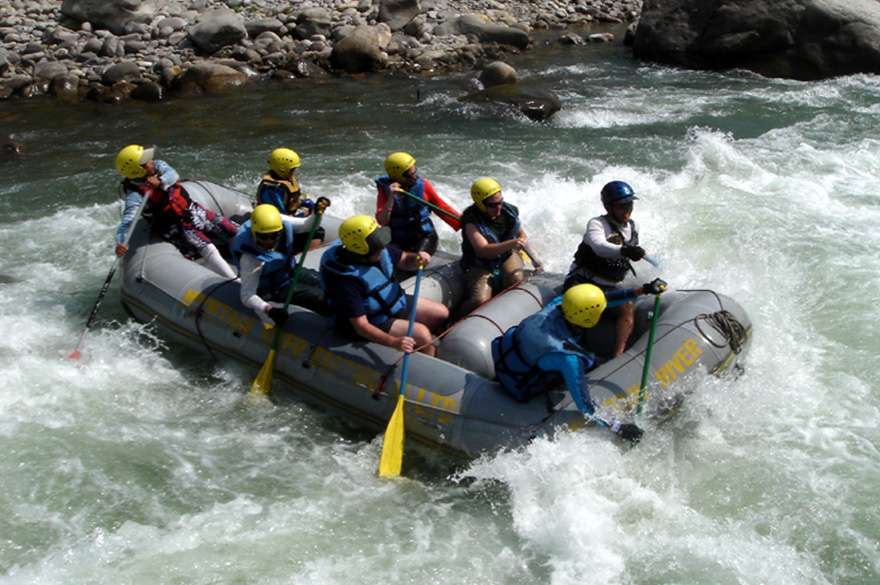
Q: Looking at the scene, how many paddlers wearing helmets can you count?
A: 8